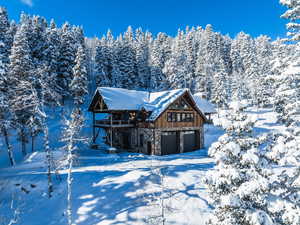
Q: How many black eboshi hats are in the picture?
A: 0